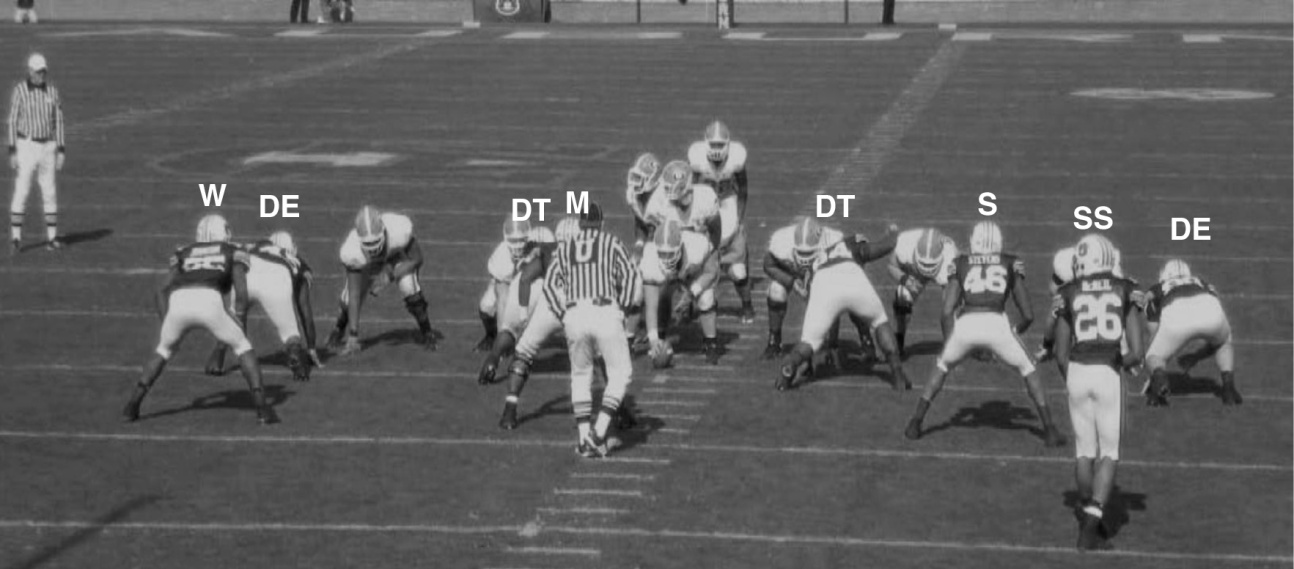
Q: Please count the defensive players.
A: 8